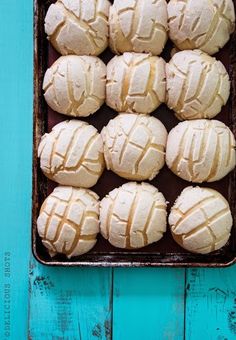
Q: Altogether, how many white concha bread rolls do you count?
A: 12